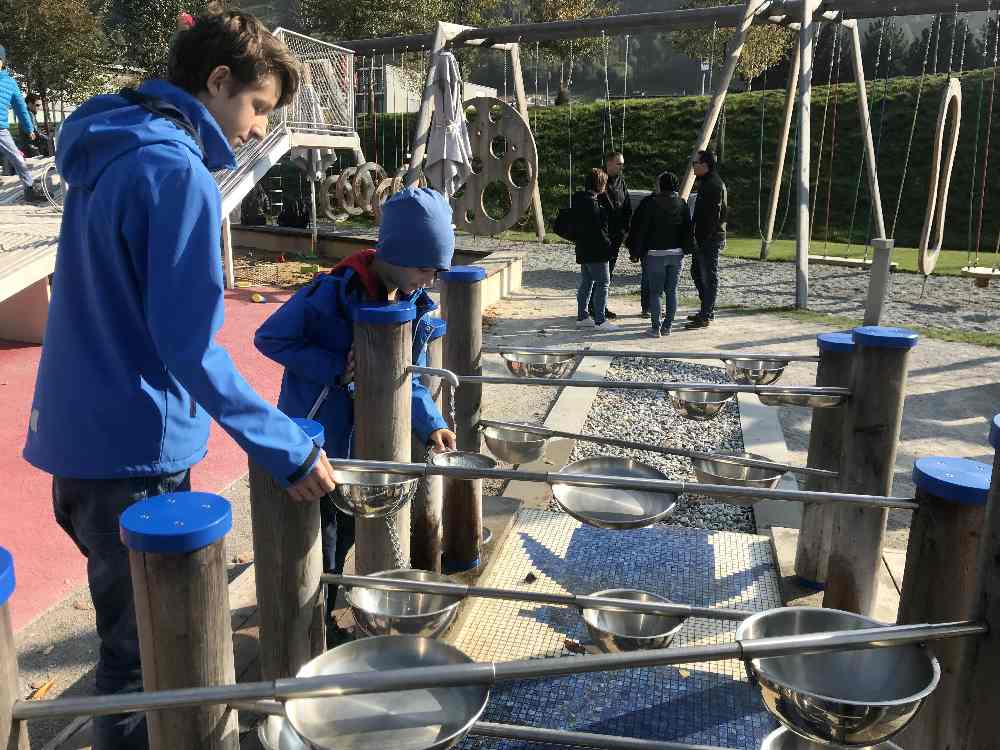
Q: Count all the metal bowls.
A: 15